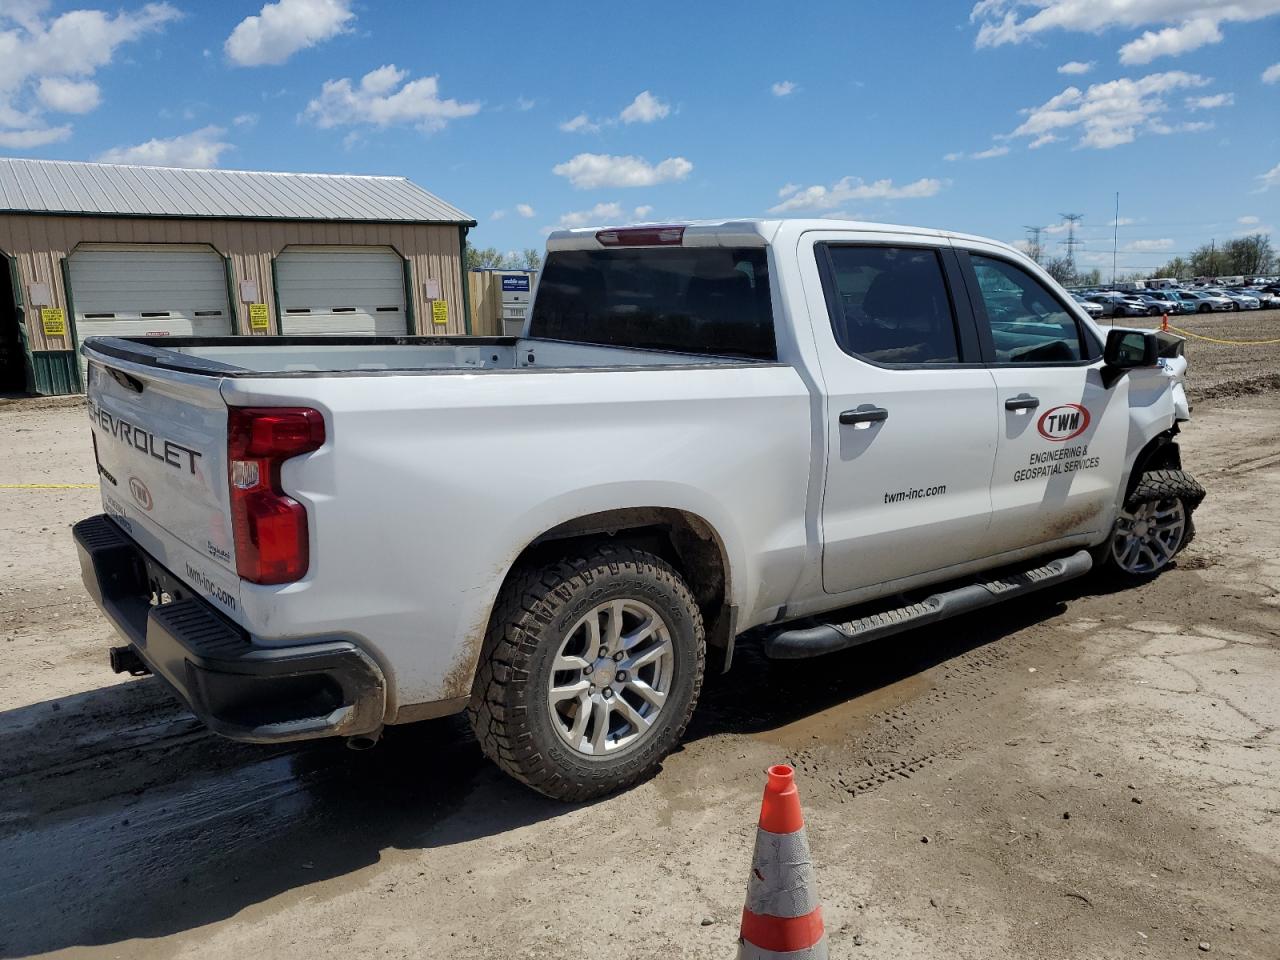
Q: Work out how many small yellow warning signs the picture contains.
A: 3